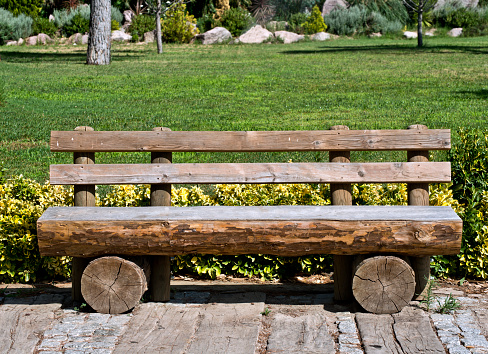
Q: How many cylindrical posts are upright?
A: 4